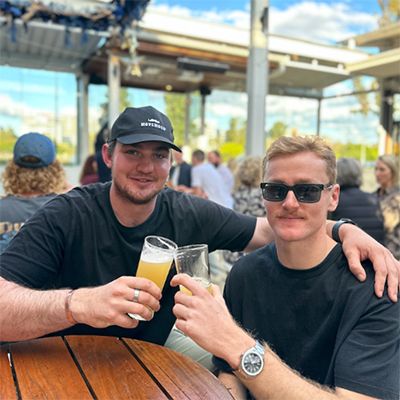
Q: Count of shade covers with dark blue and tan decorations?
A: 1